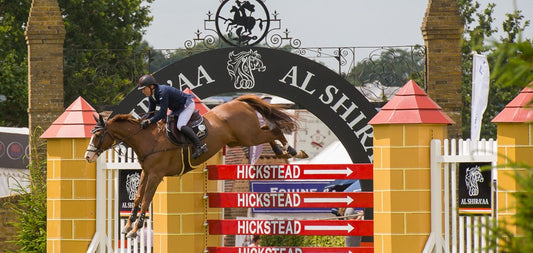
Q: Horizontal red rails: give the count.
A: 4